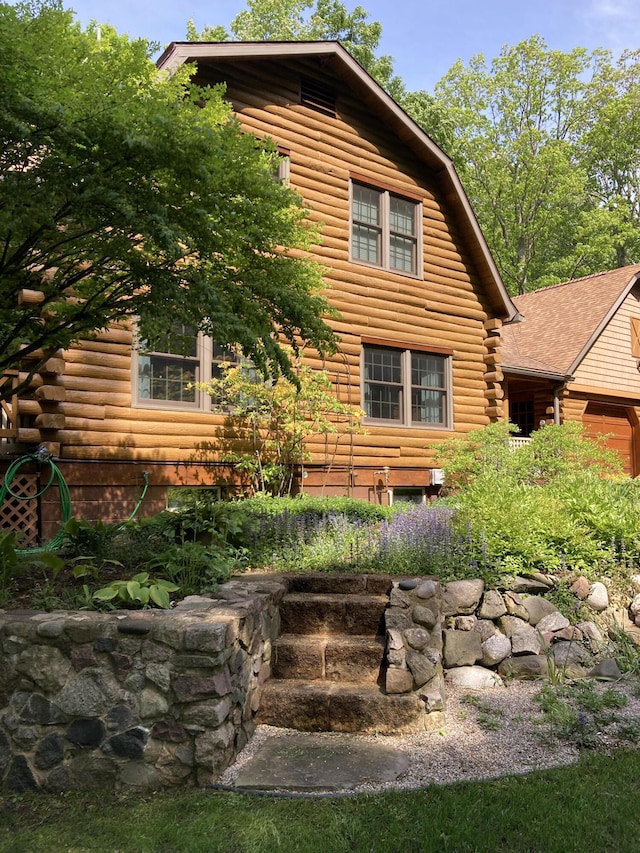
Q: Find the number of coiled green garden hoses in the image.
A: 1